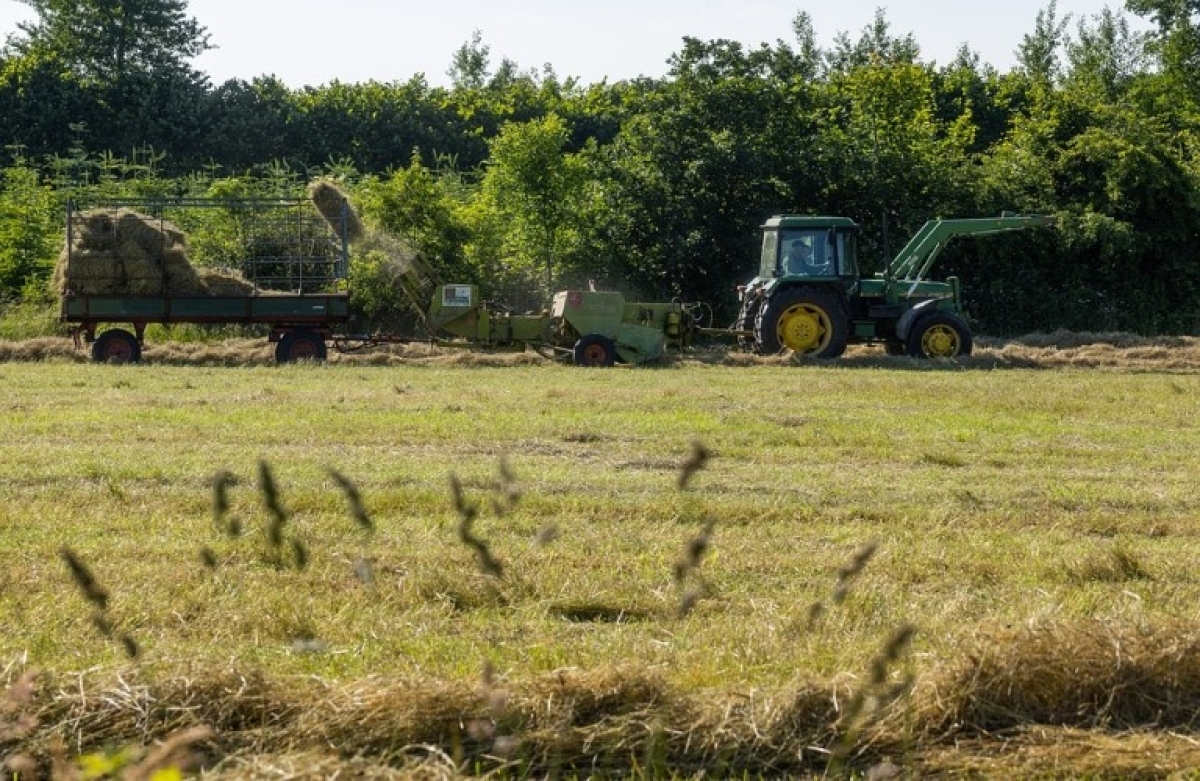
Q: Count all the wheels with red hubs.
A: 3